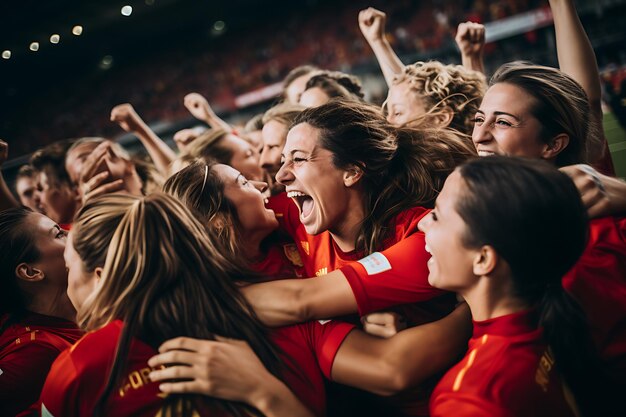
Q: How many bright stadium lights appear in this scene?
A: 5